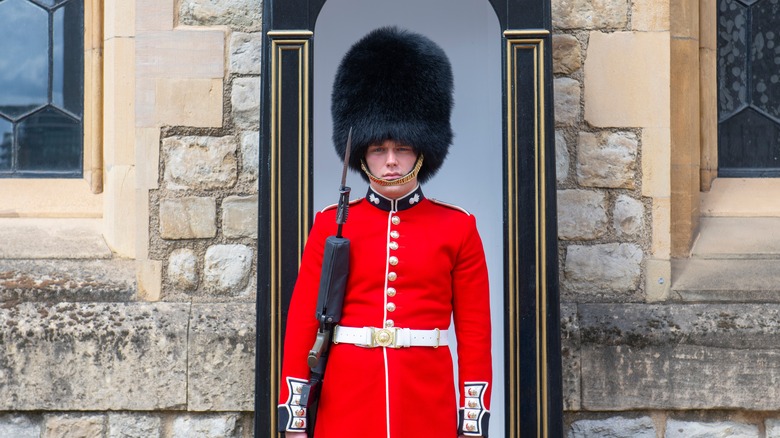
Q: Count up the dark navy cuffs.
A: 2